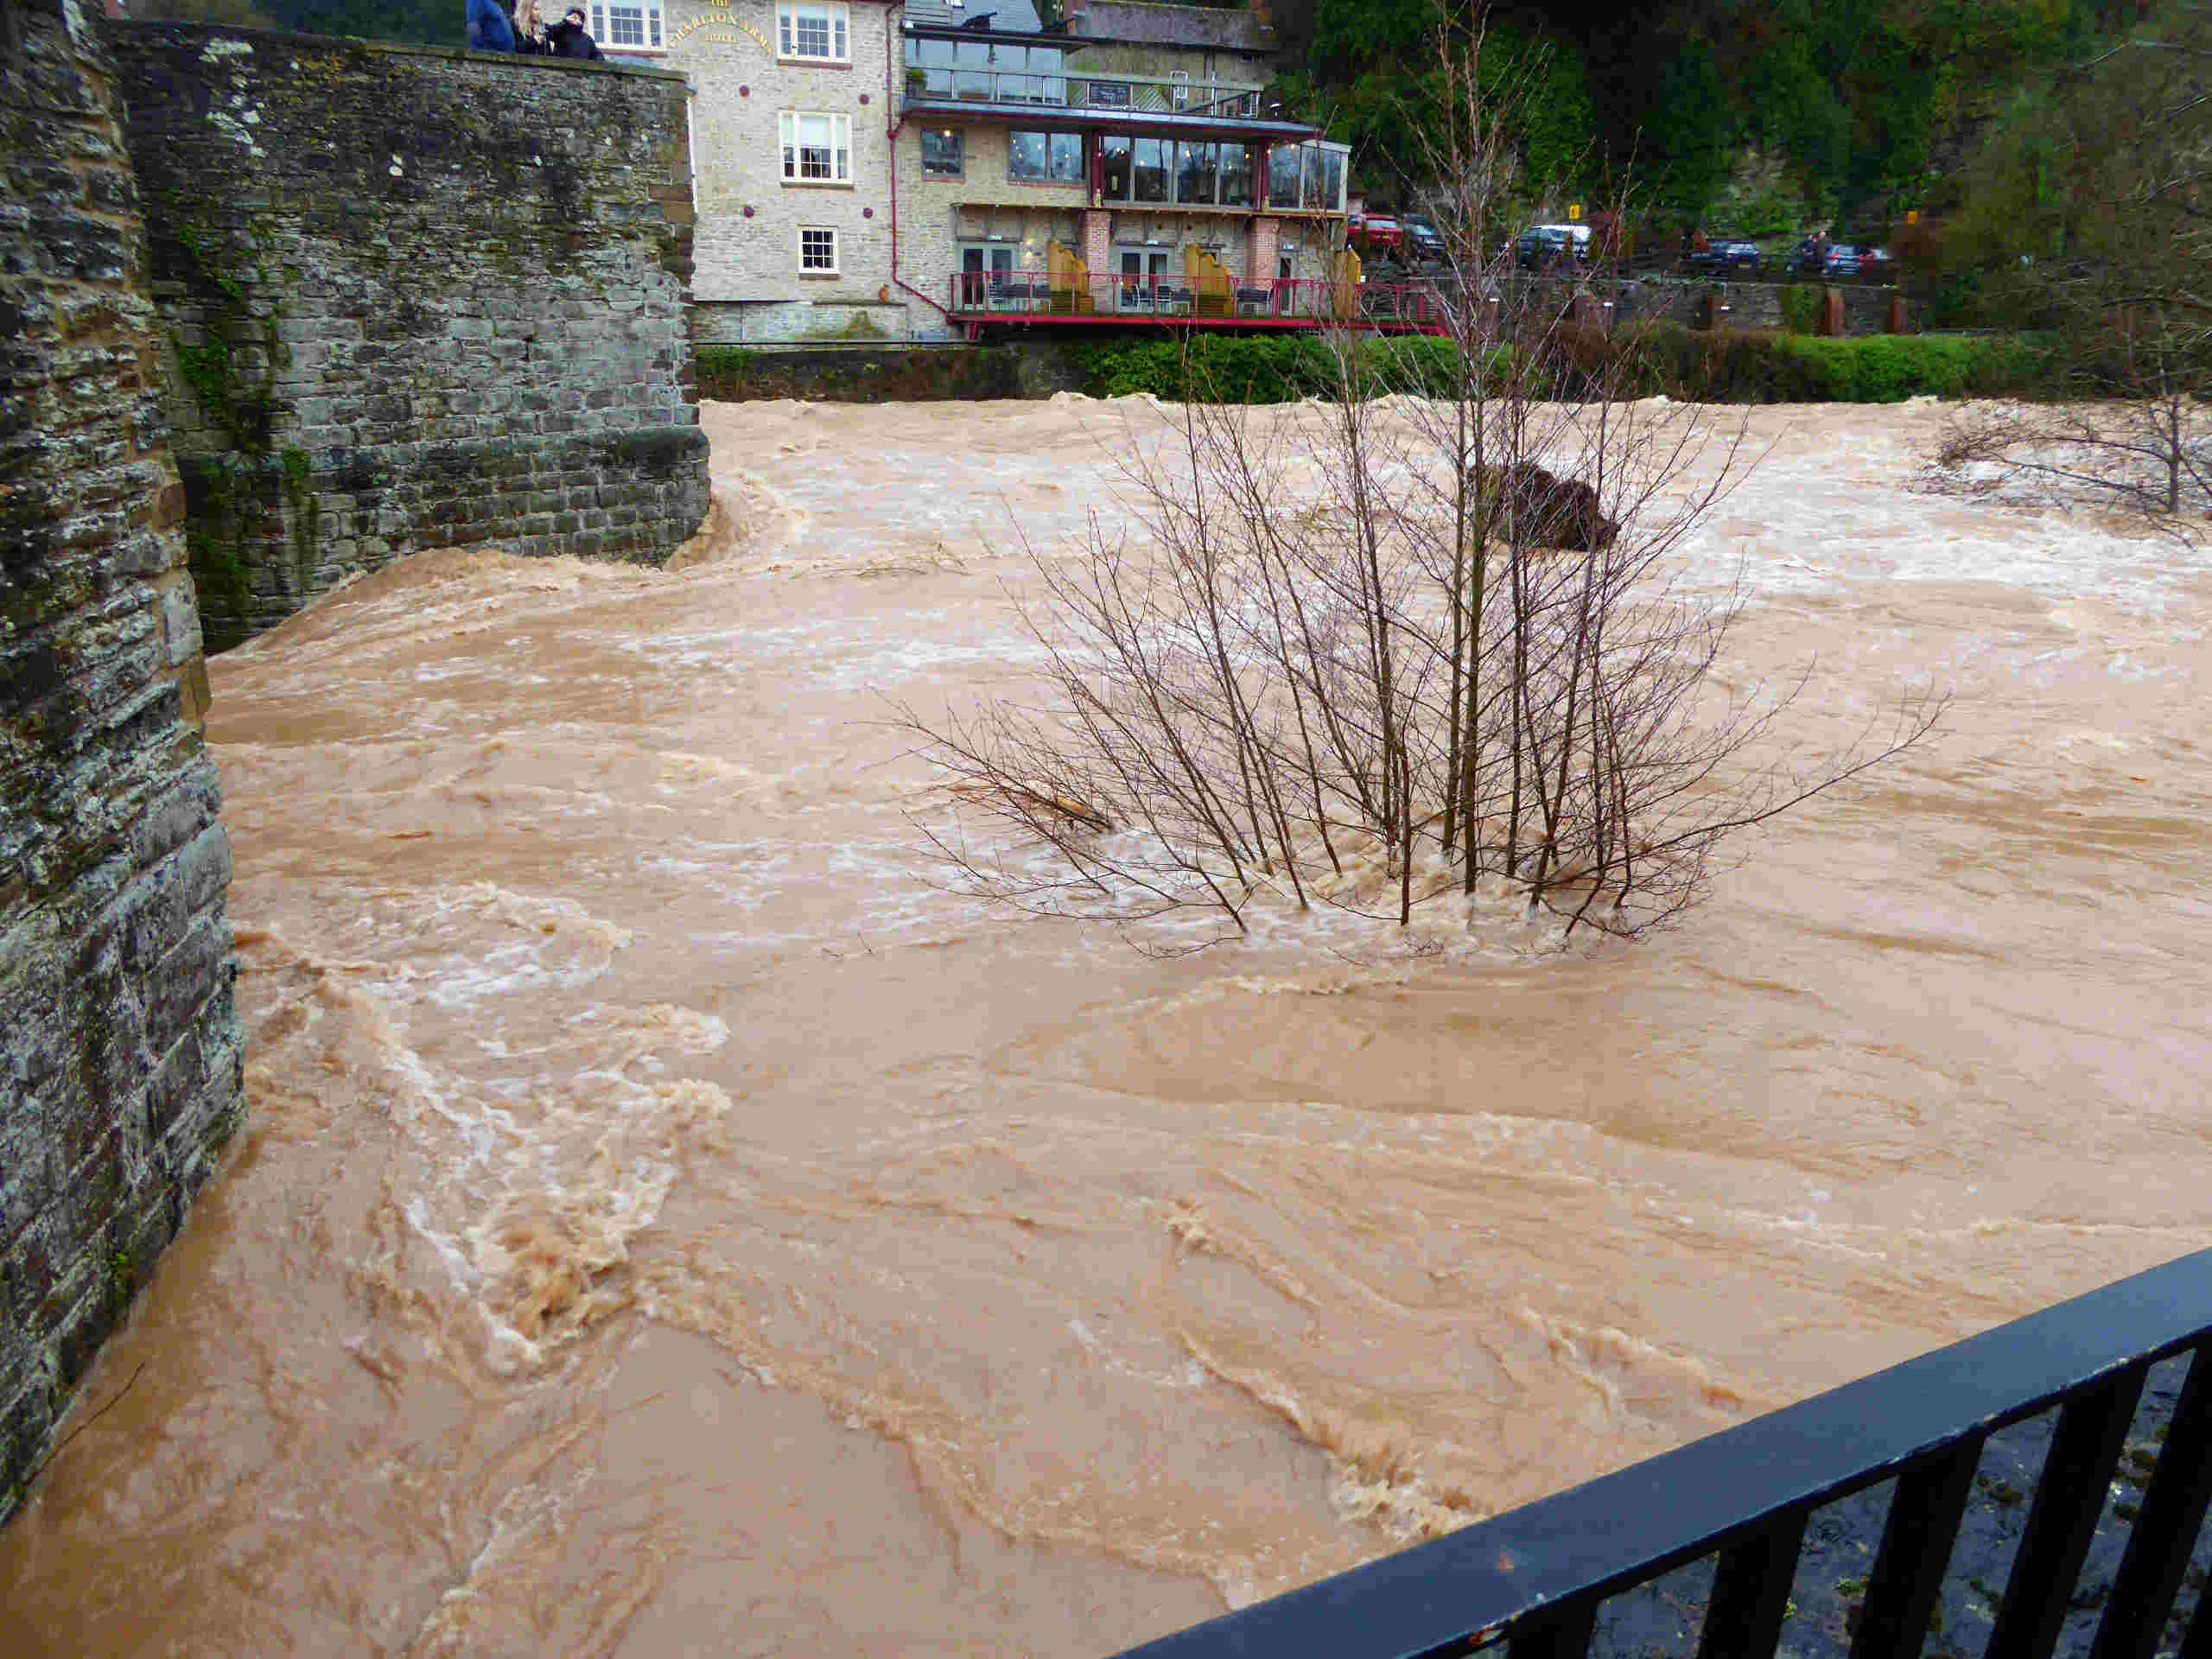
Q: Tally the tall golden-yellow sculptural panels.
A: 3